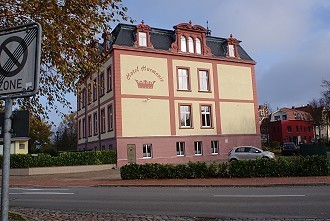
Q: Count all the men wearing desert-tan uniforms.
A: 0